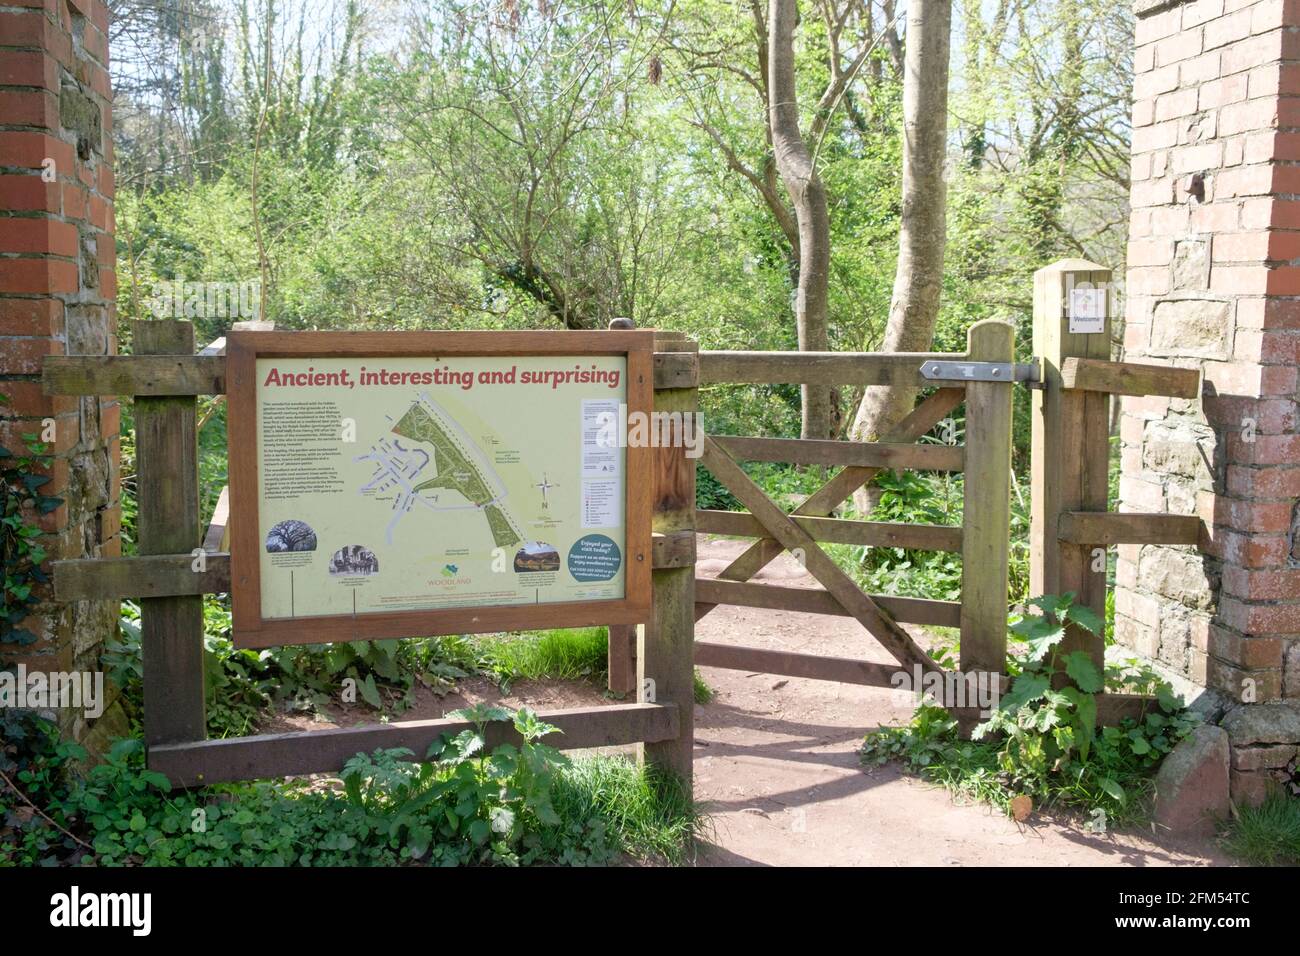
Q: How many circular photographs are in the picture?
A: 3